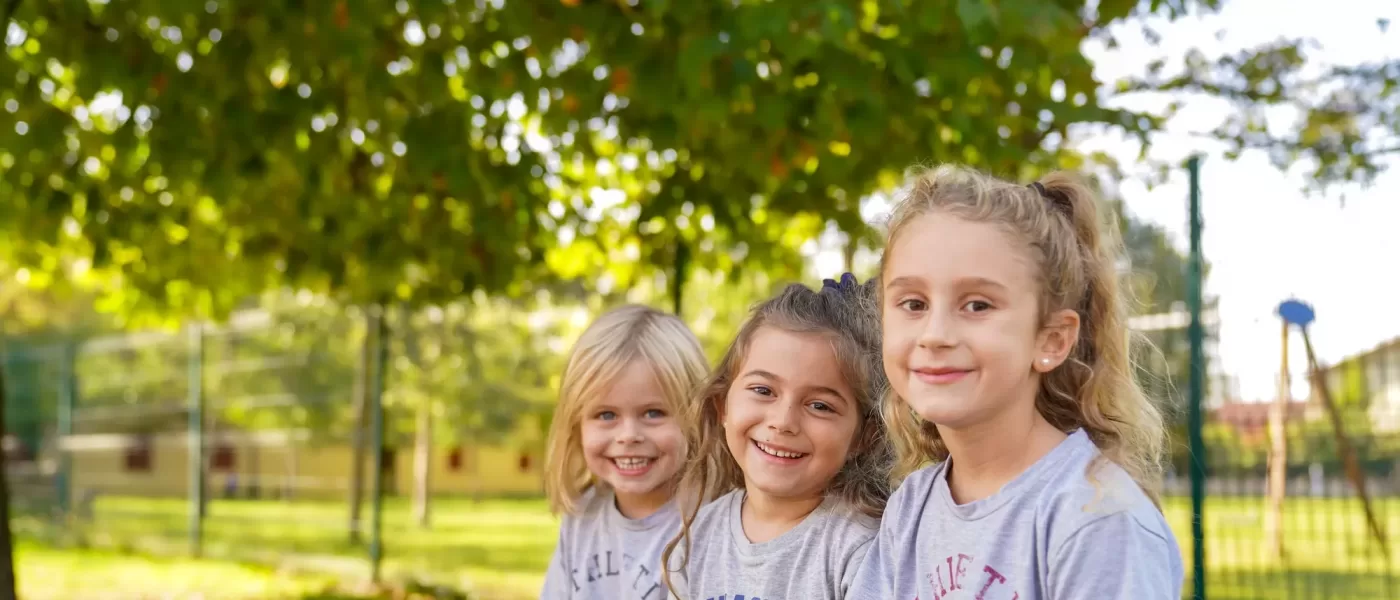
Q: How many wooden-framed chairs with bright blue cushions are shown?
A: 0